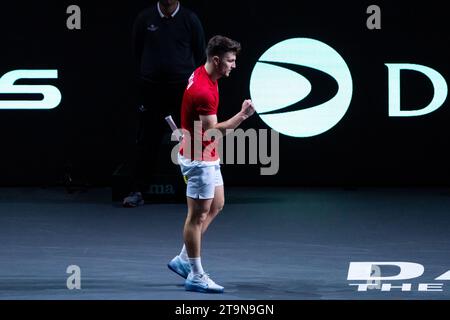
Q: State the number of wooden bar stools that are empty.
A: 0